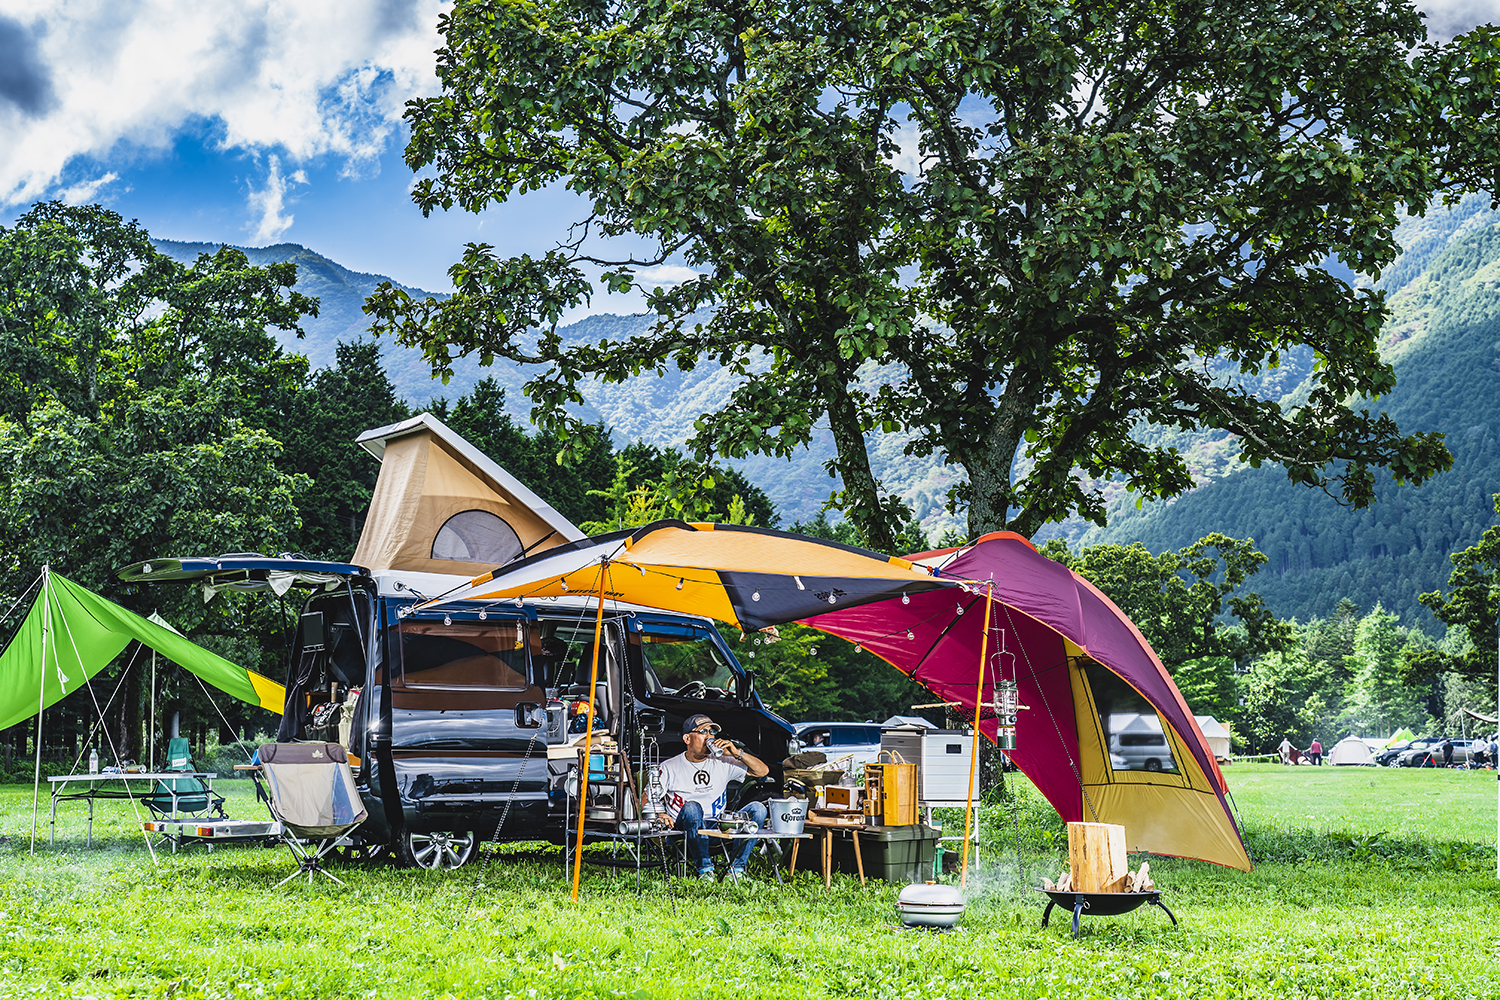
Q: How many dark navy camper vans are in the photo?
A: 1